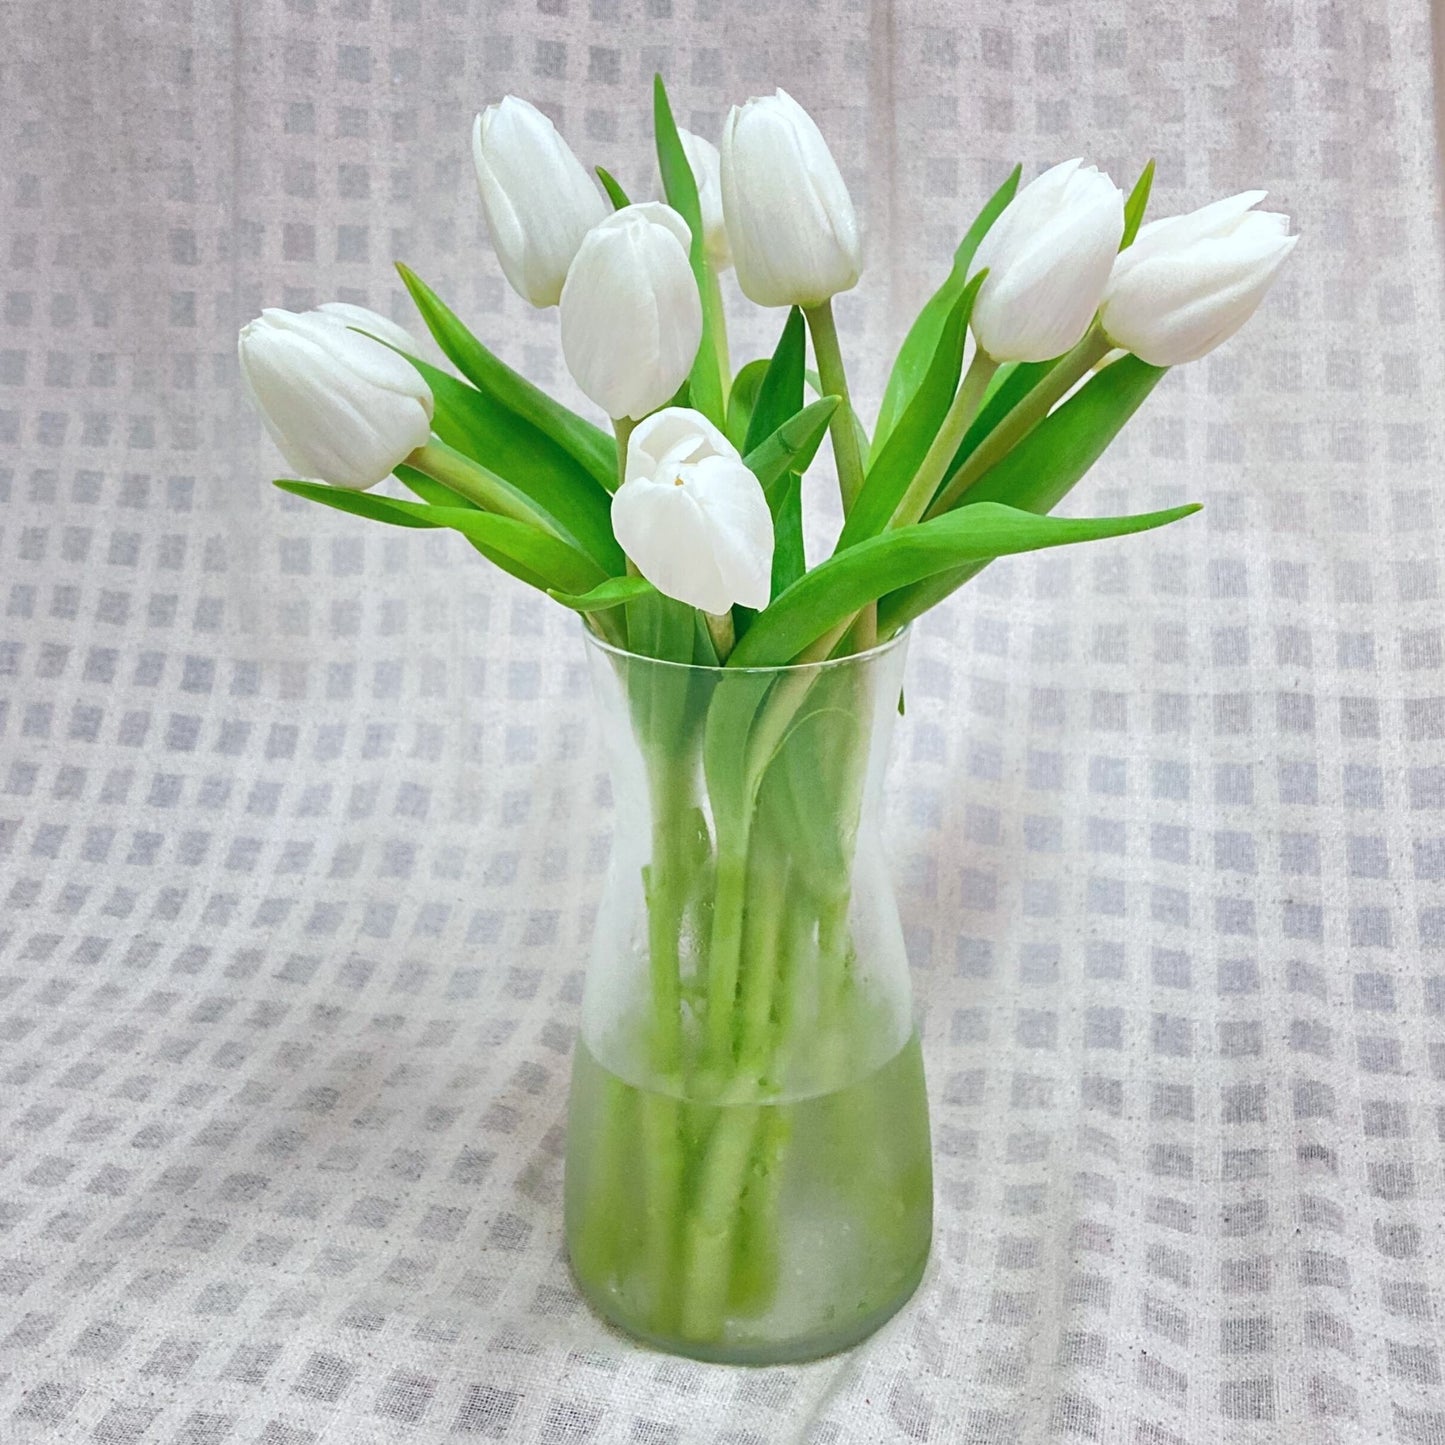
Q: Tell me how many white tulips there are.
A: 9